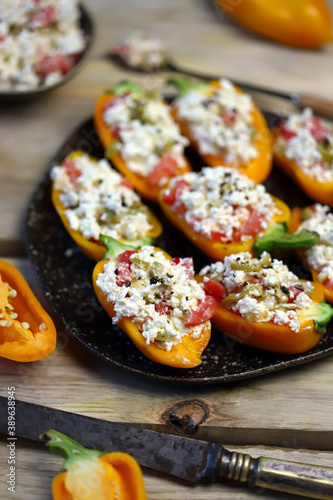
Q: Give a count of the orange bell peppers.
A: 11